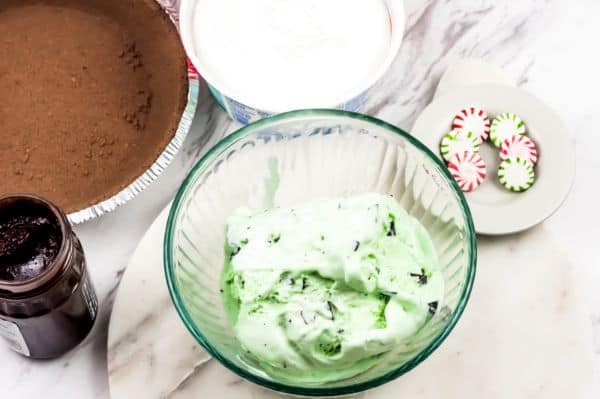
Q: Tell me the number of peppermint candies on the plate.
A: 6